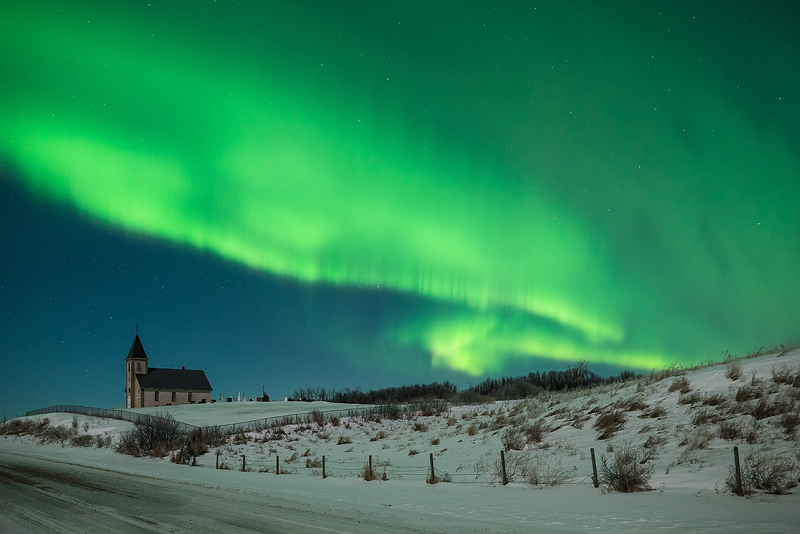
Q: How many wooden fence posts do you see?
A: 9